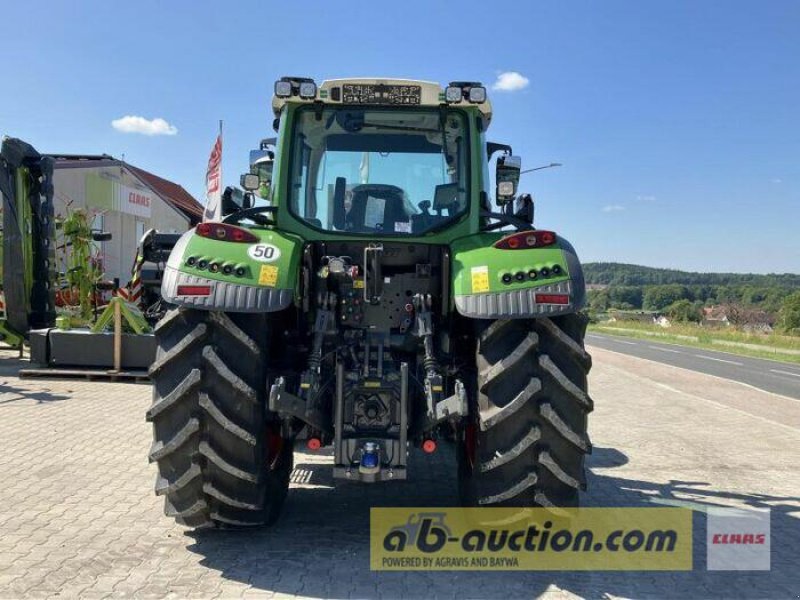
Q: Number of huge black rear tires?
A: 2